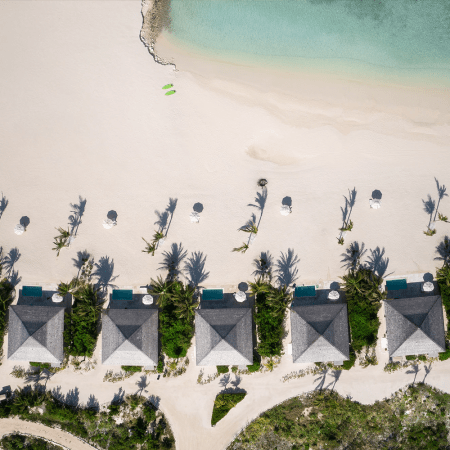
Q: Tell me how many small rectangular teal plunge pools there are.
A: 5